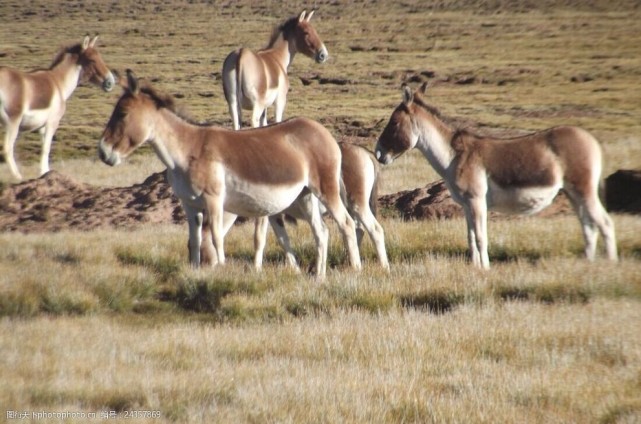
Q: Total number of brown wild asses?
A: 5